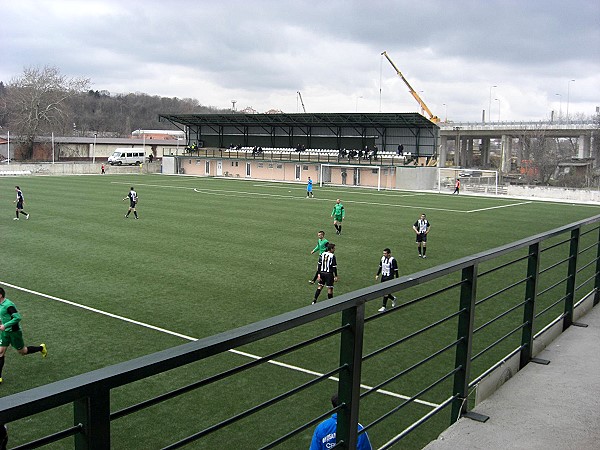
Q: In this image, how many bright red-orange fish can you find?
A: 0